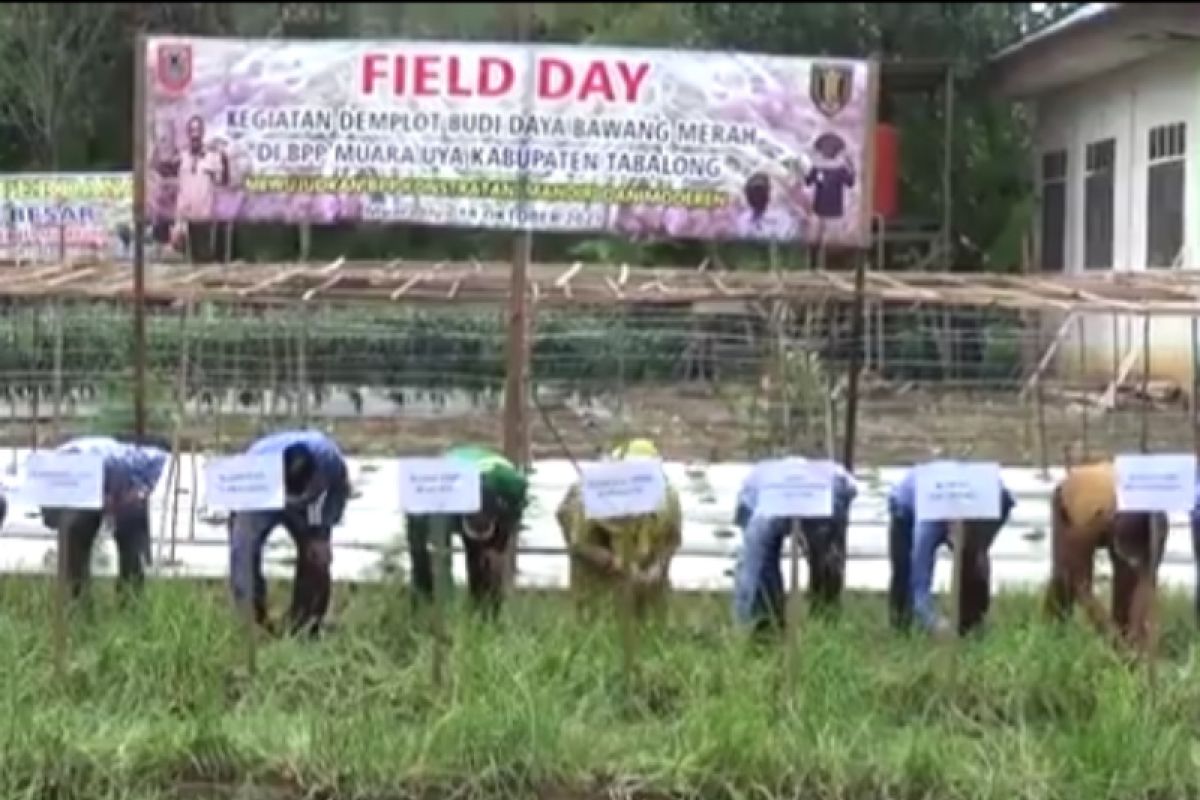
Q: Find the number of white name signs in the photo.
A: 7